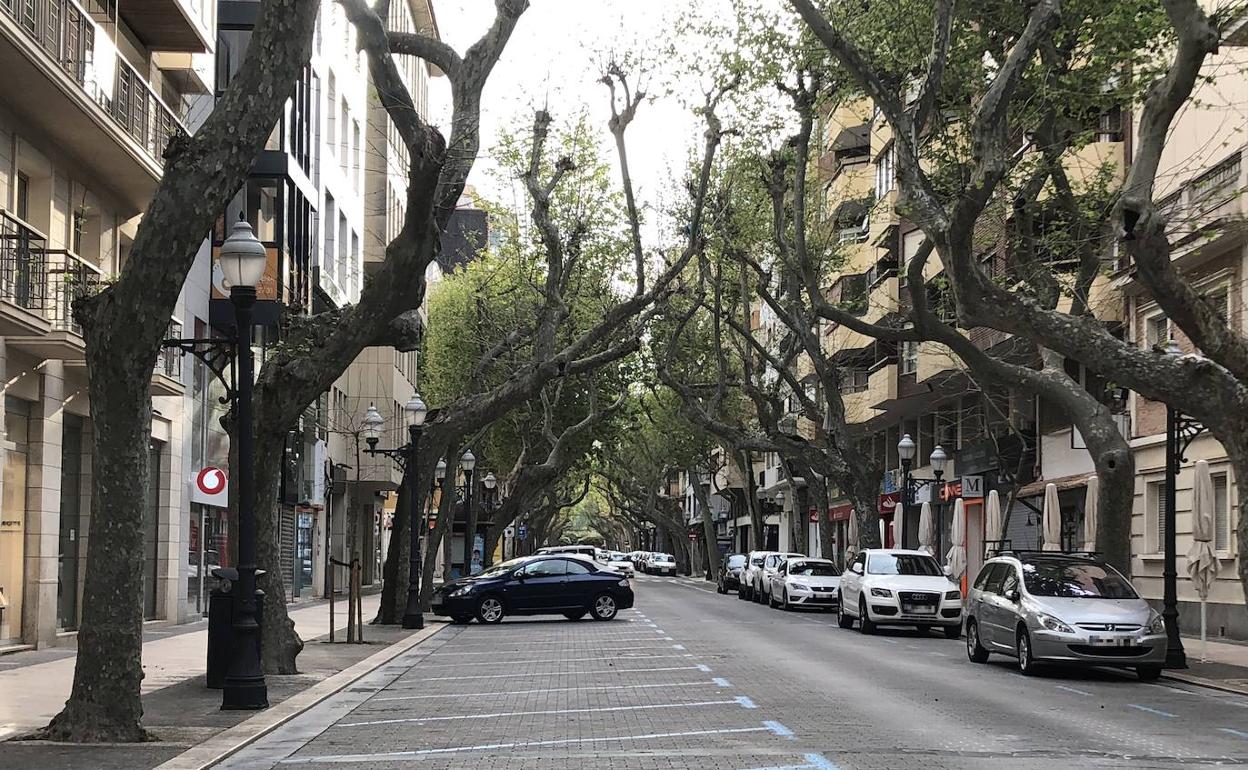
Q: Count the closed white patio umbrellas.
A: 8